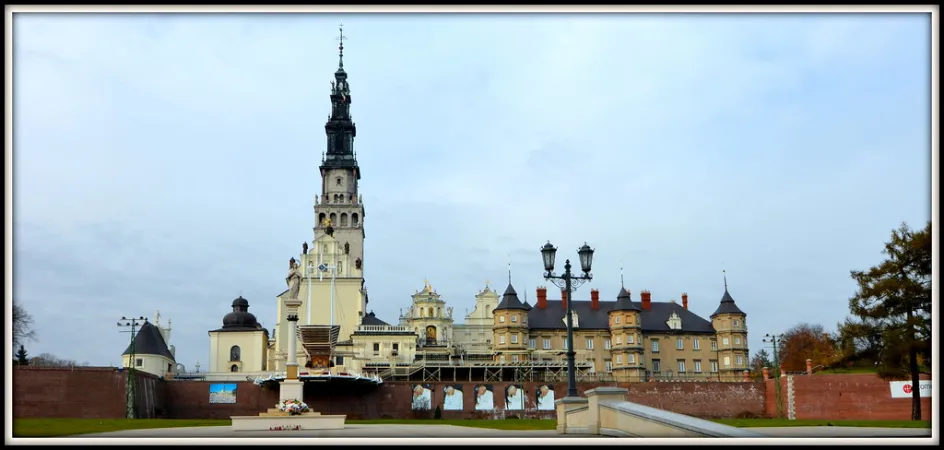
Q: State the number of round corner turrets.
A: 3